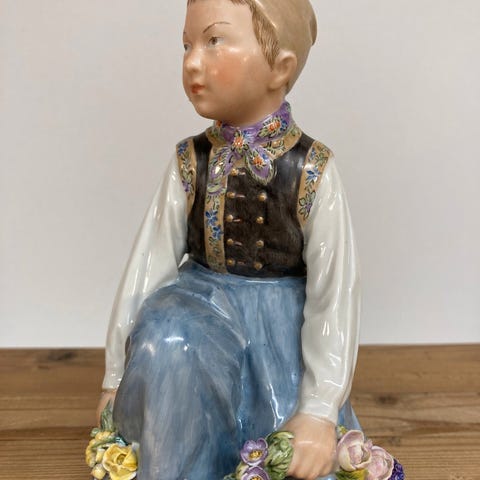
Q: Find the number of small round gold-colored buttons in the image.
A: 9